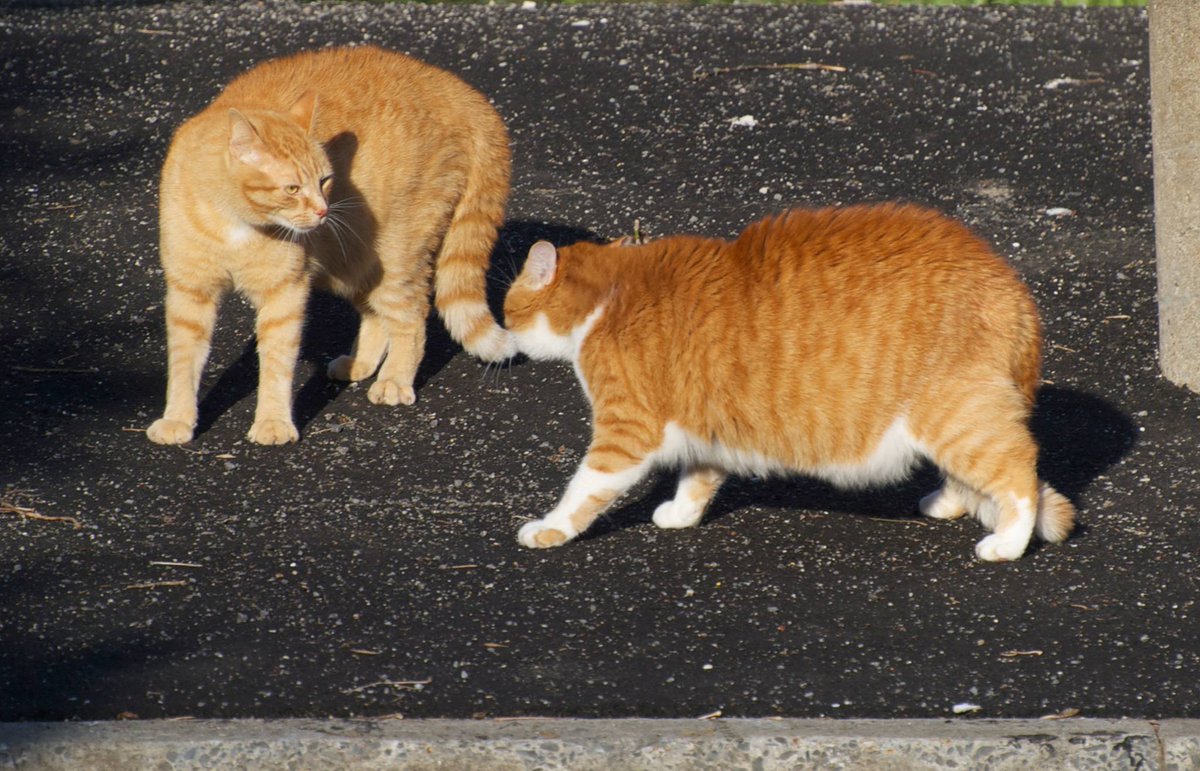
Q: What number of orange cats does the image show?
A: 2